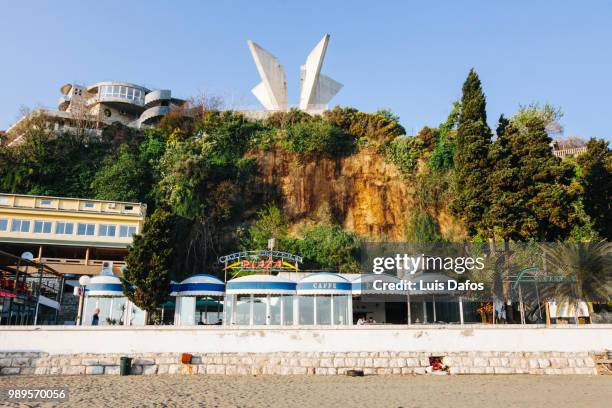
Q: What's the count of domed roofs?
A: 6